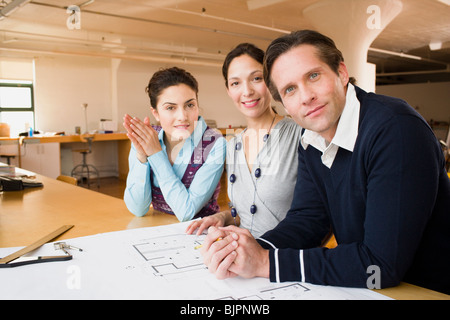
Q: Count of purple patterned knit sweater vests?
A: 1